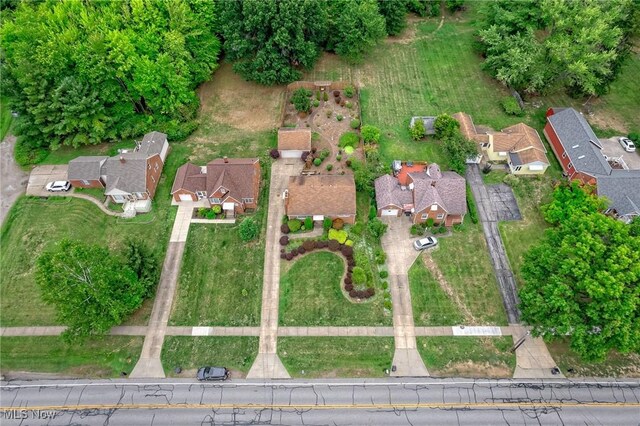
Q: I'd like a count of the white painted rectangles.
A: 2